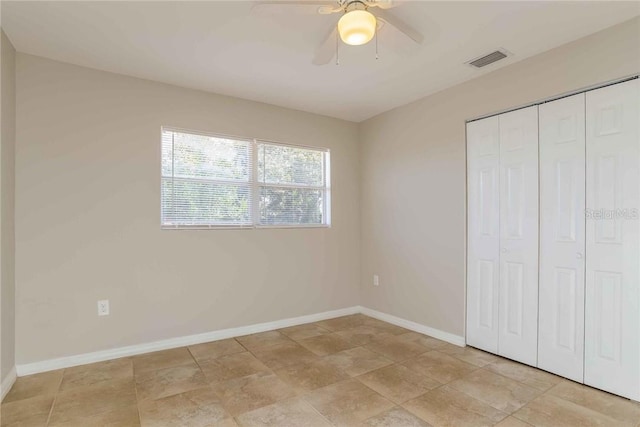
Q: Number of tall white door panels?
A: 4